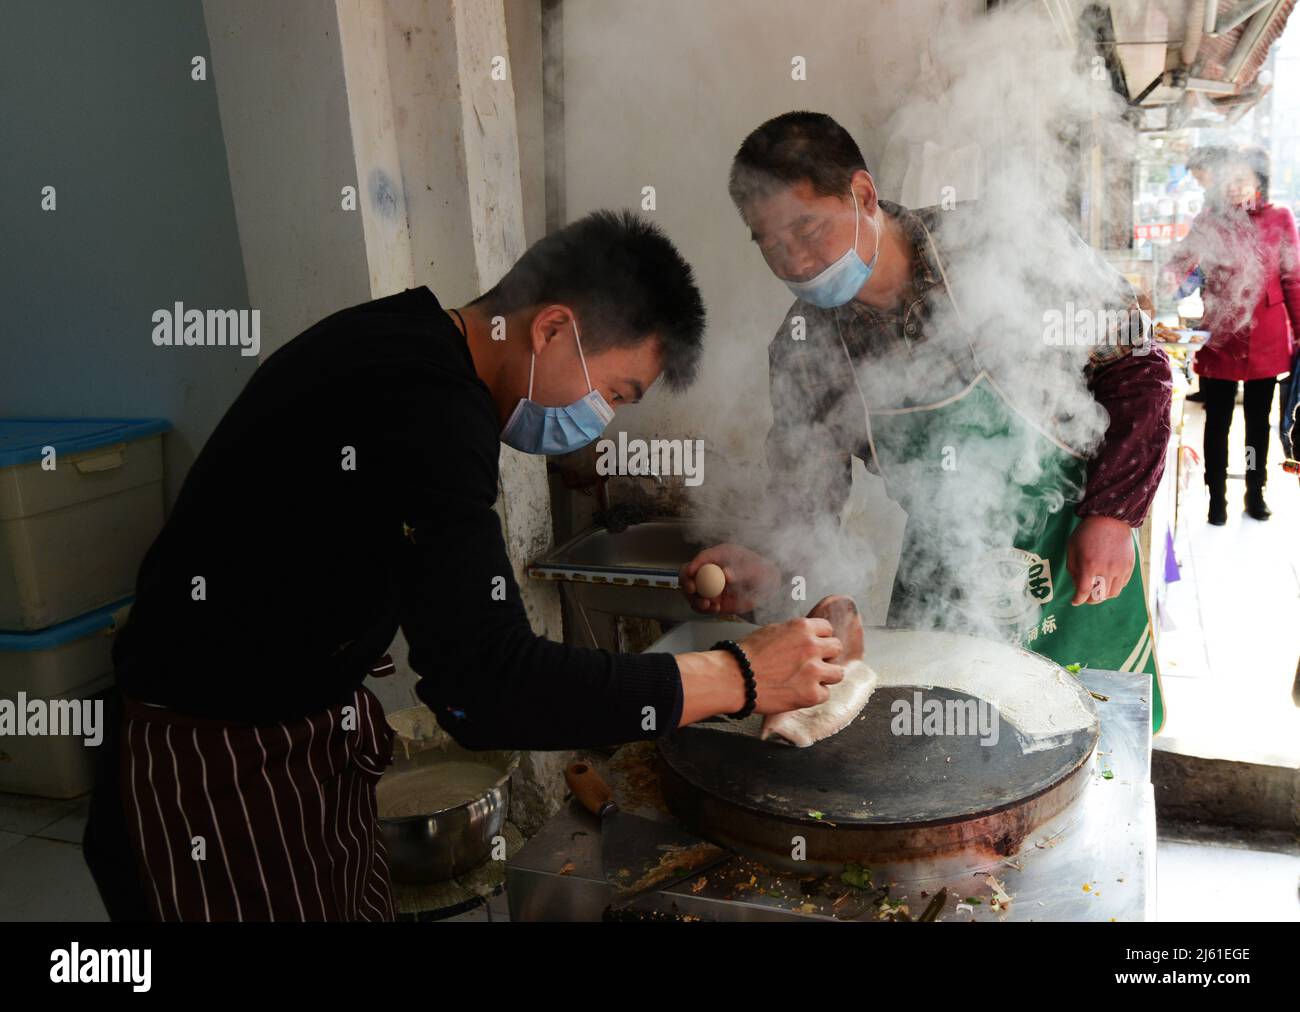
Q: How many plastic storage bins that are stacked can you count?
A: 2